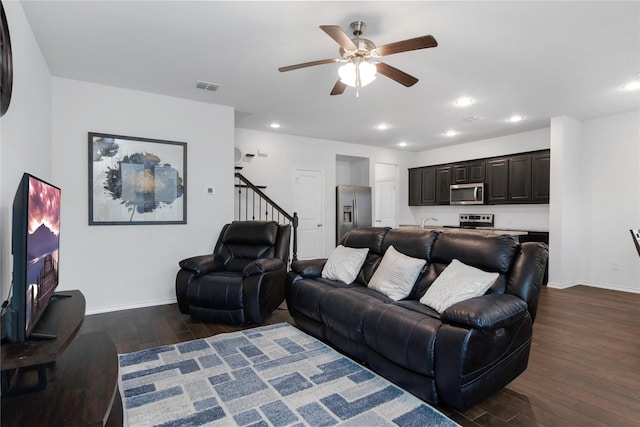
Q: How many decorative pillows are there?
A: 3